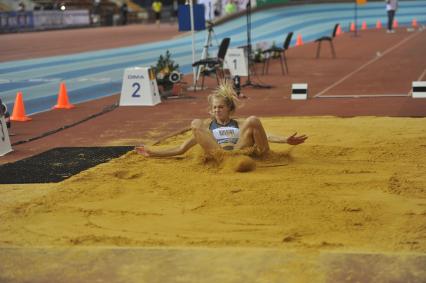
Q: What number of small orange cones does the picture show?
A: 9